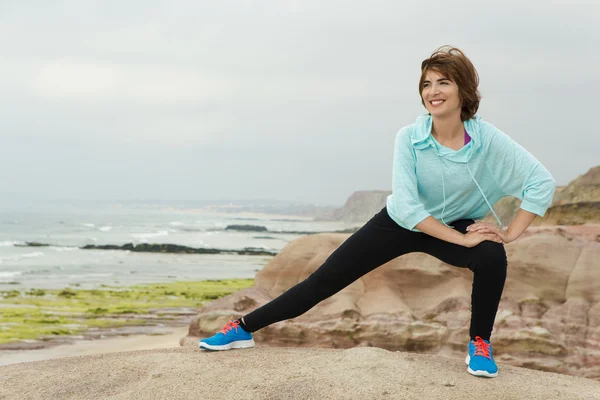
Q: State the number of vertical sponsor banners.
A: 0